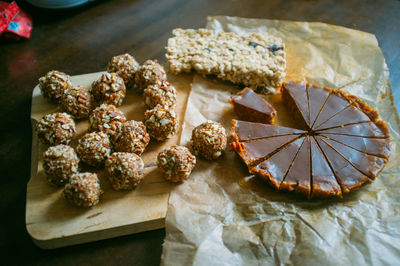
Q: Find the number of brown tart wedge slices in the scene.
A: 14